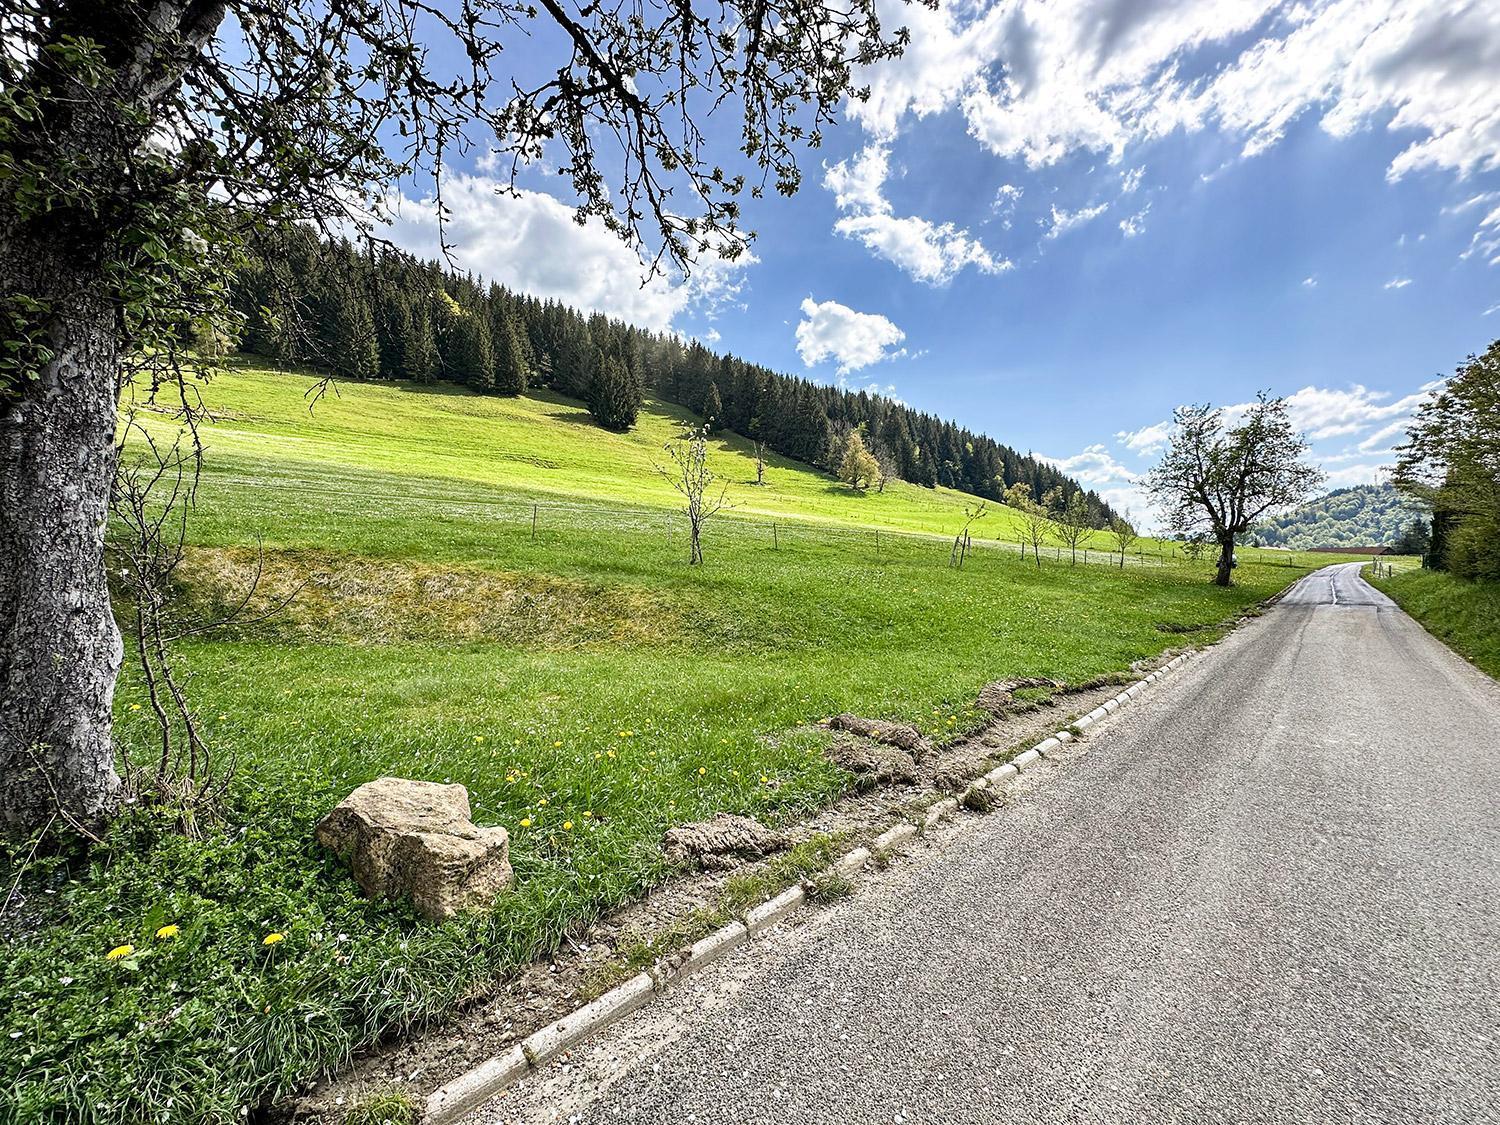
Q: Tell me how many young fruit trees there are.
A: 5